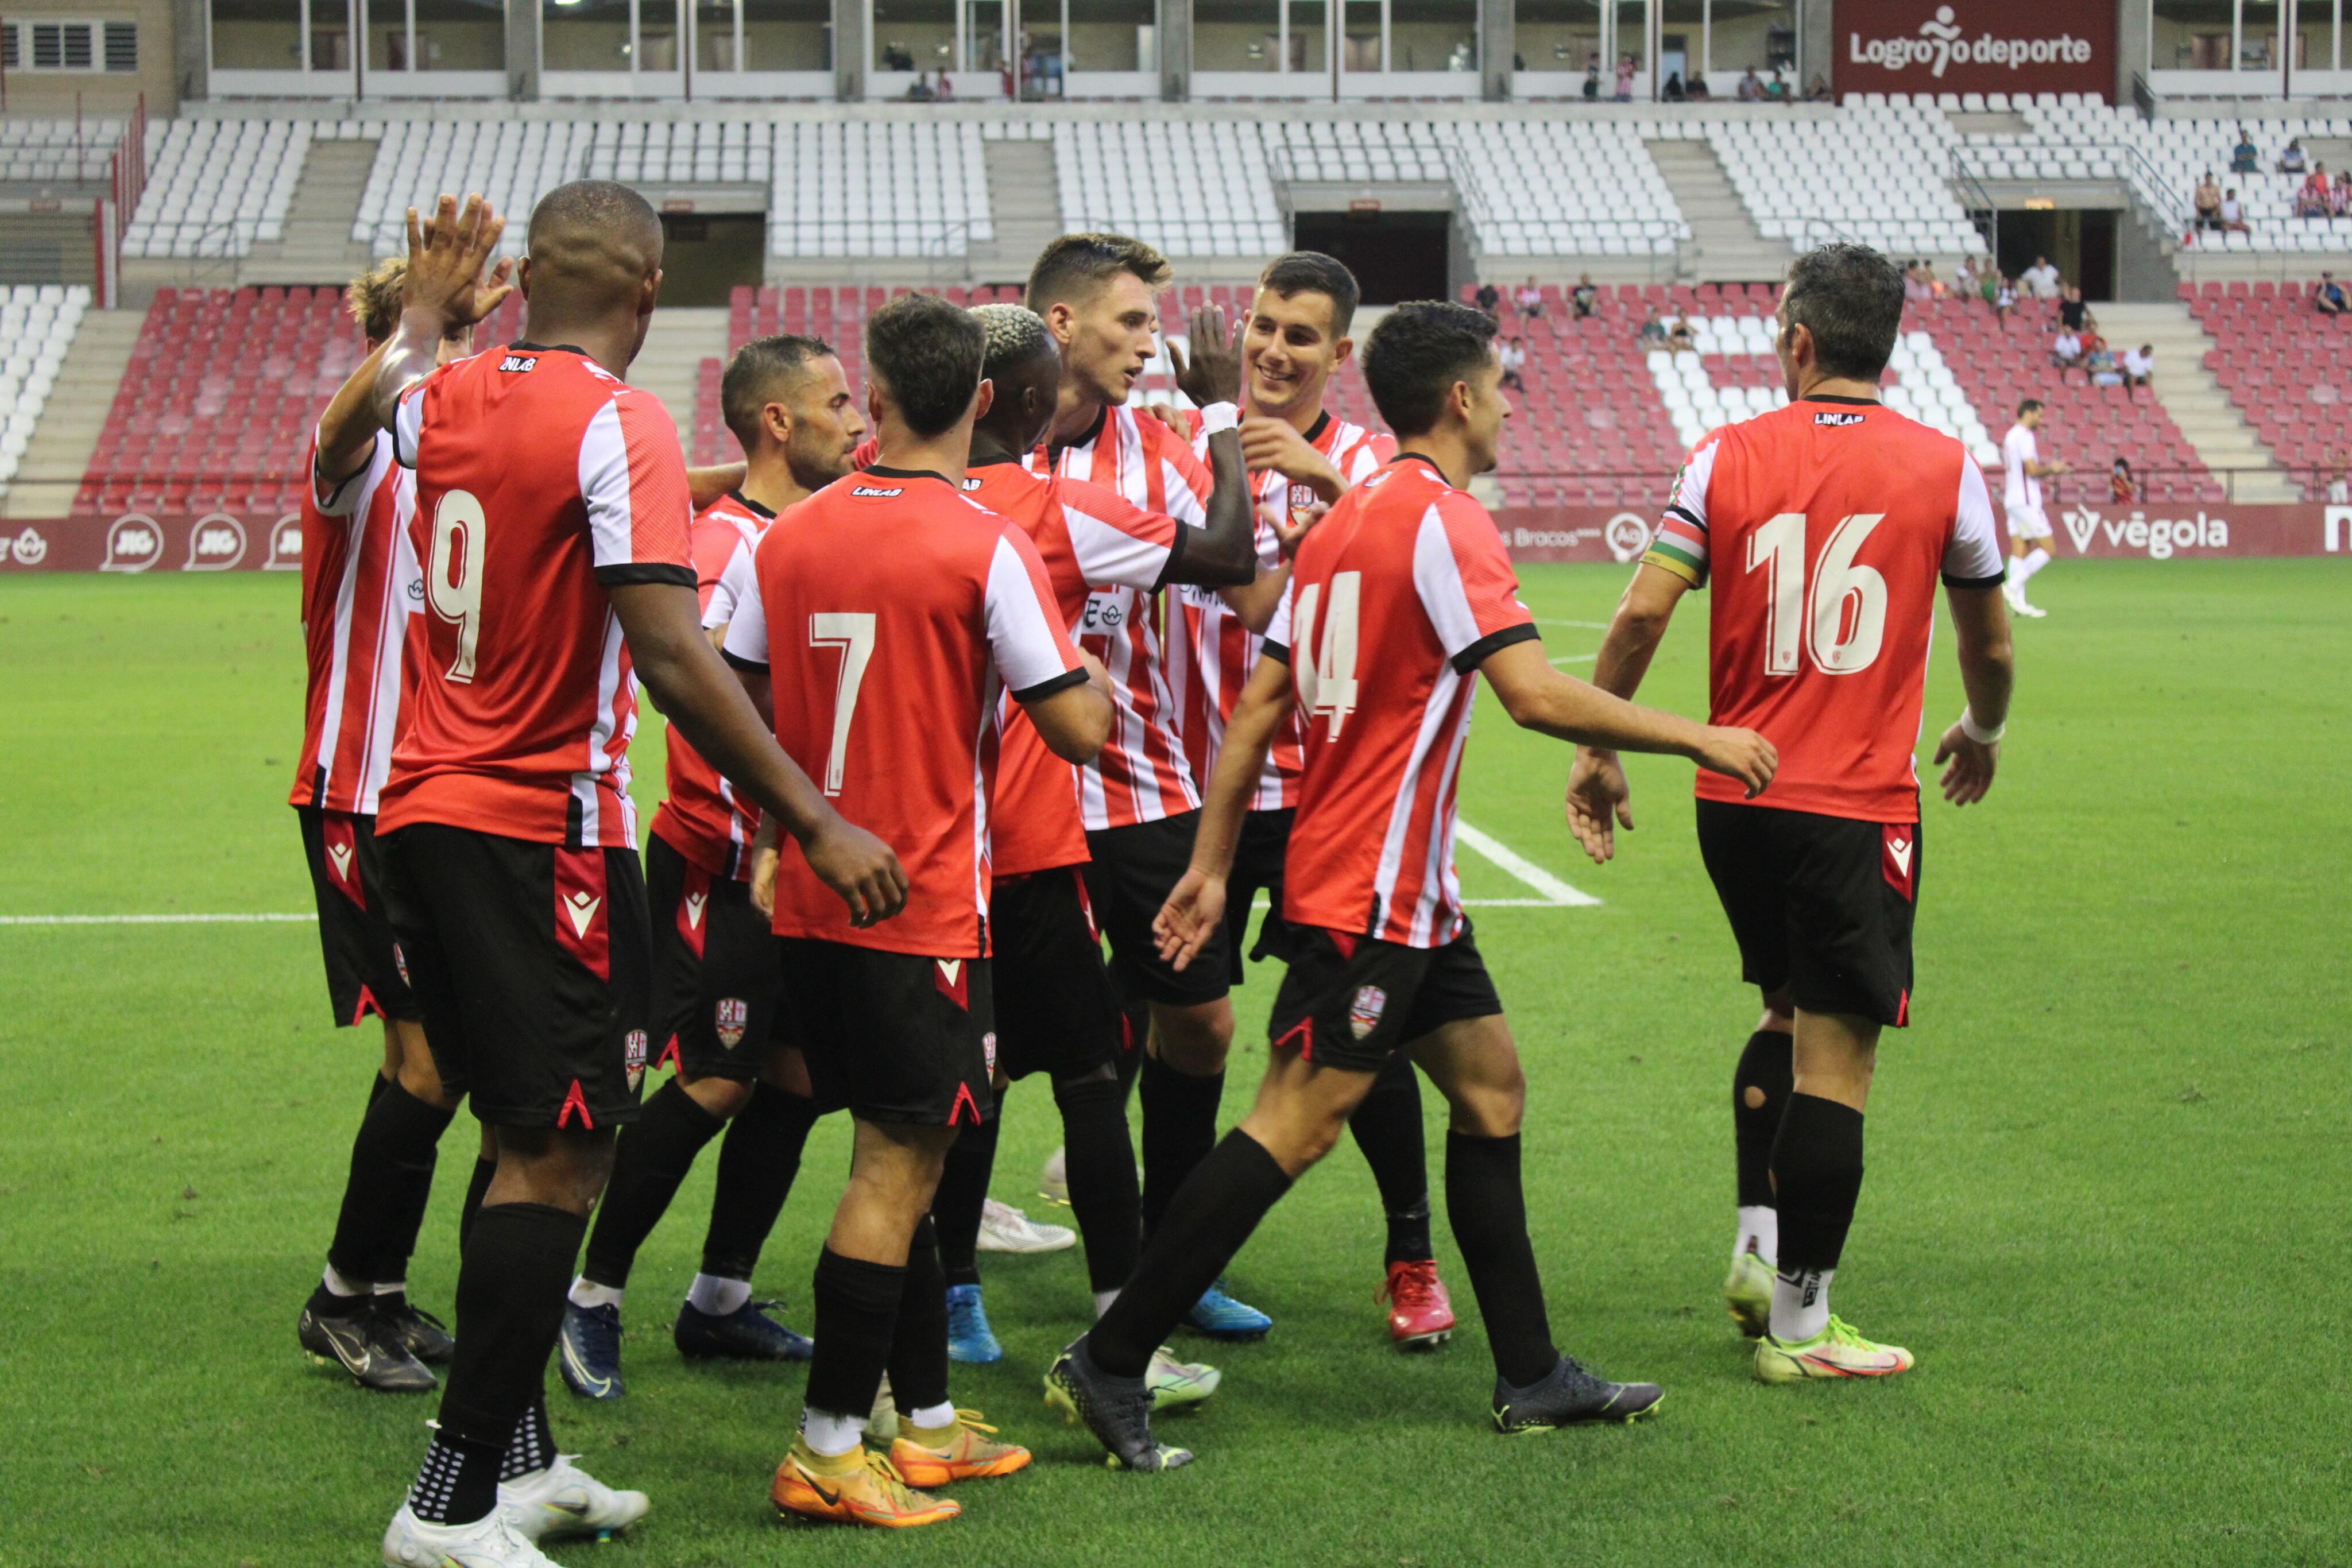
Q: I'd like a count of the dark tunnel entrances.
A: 3